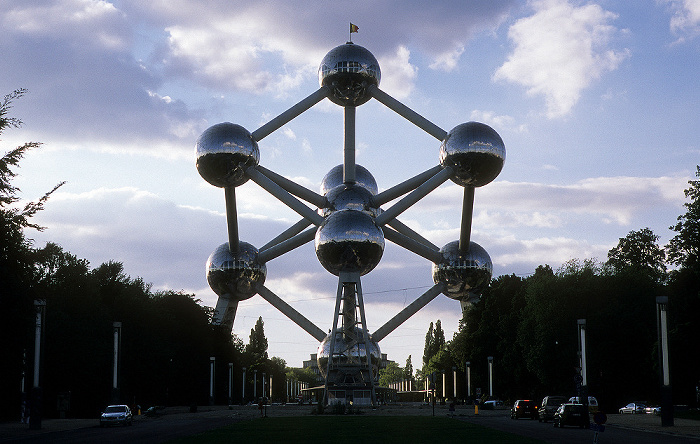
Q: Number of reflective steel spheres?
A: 9